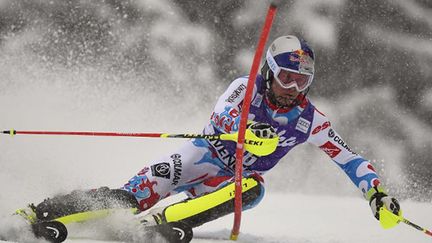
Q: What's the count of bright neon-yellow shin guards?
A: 2